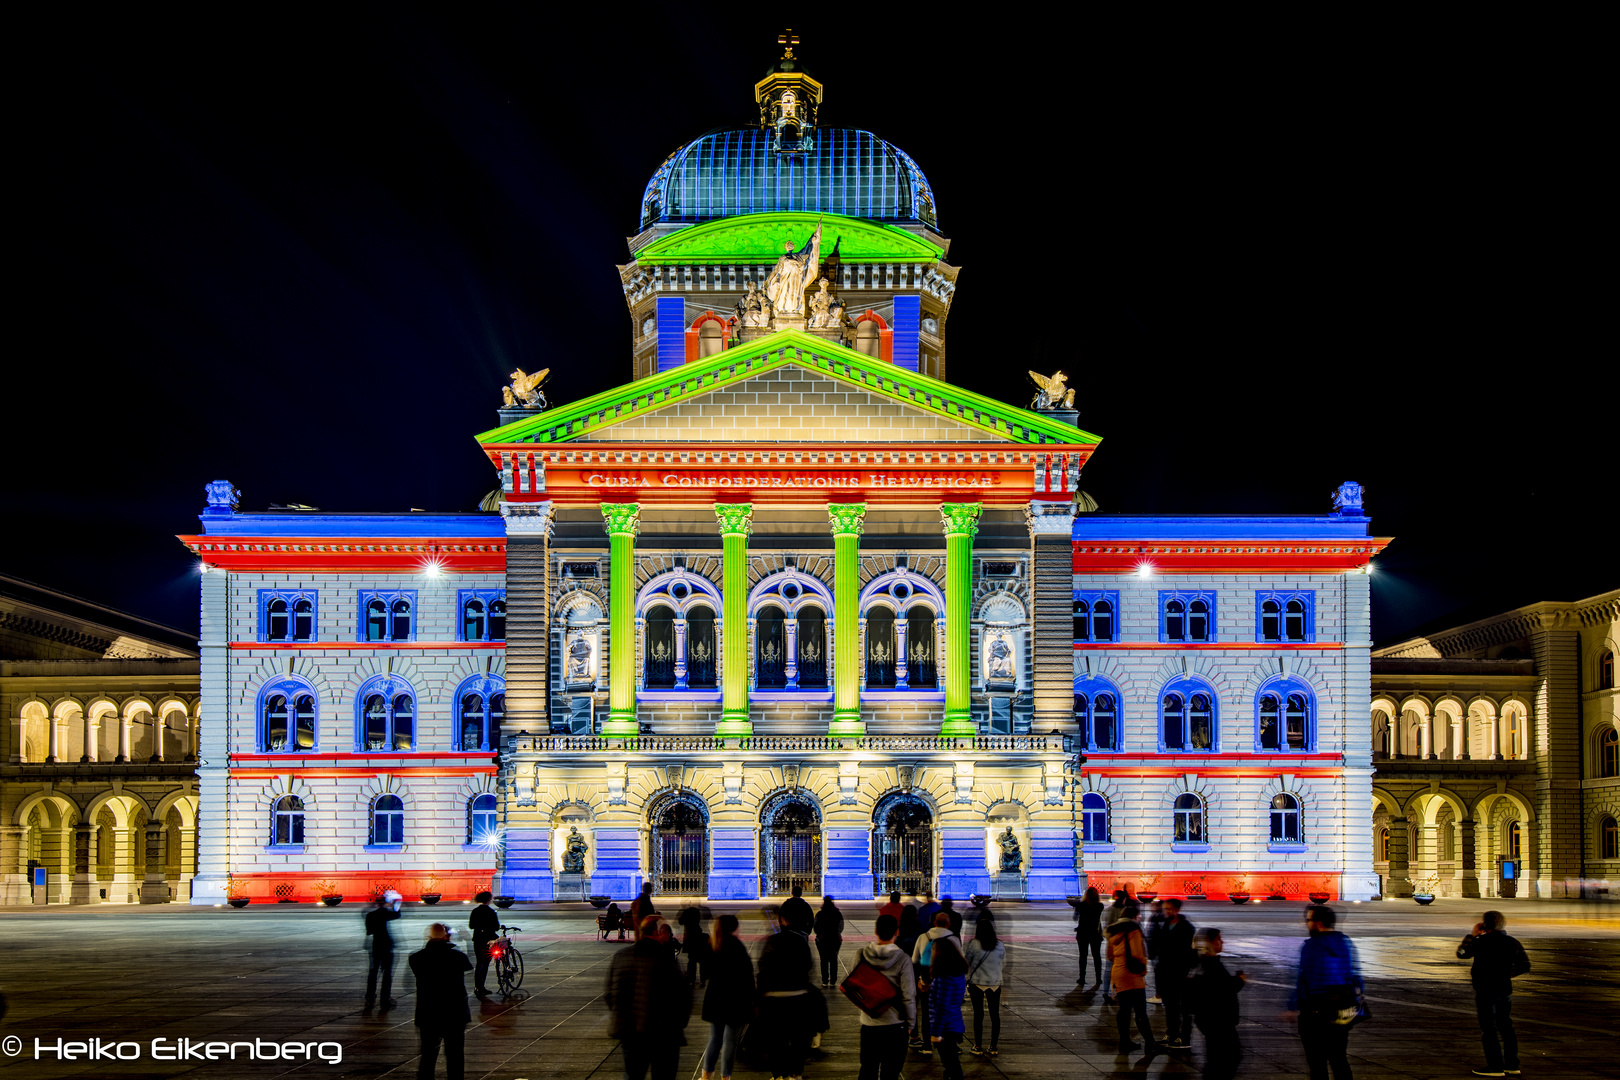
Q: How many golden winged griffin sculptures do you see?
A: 2